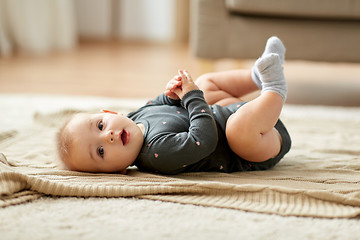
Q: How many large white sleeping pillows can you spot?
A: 0